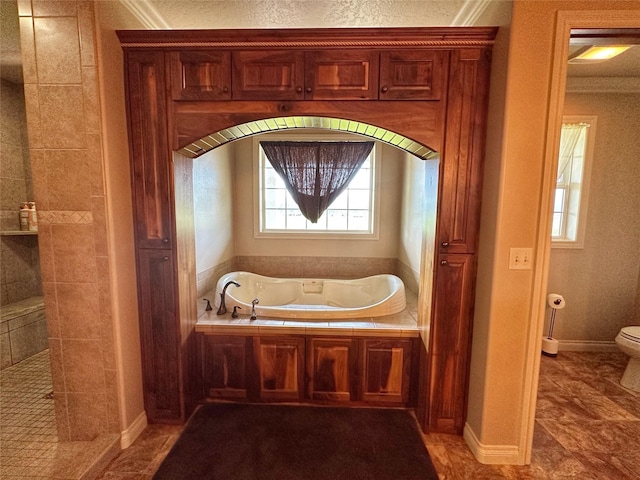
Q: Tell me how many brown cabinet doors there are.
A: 12